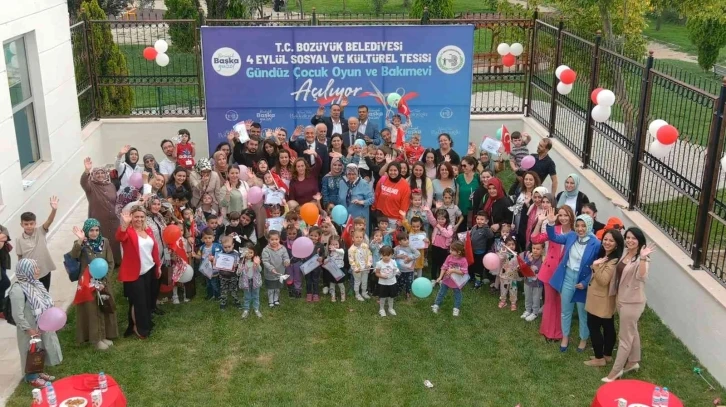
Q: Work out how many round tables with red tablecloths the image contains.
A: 2